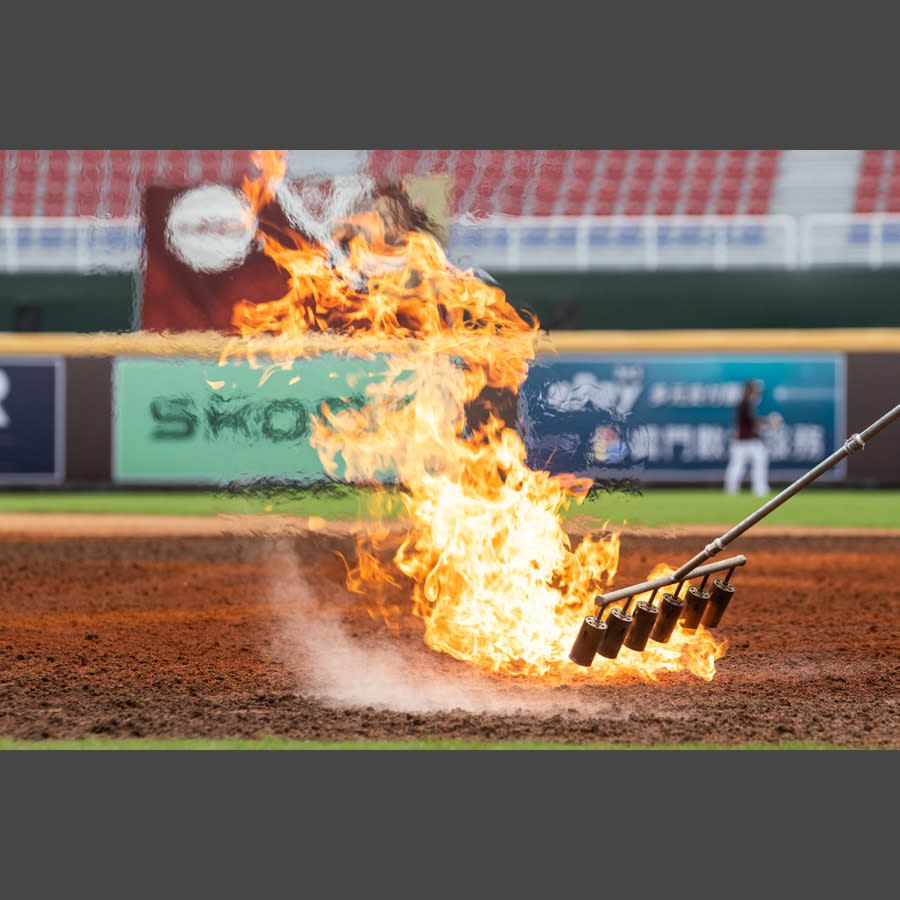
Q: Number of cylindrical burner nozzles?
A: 6